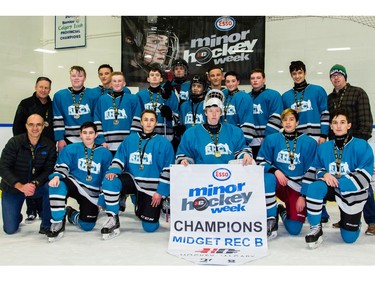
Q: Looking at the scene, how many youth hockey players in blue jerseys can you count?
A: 15